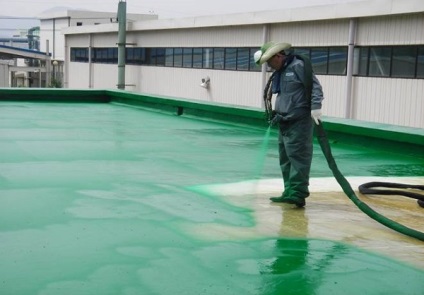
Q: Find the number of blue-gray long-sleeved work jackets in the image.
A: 1